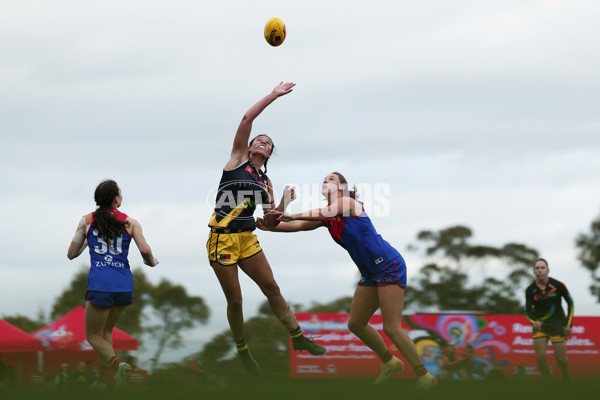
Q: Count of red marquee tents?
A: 2